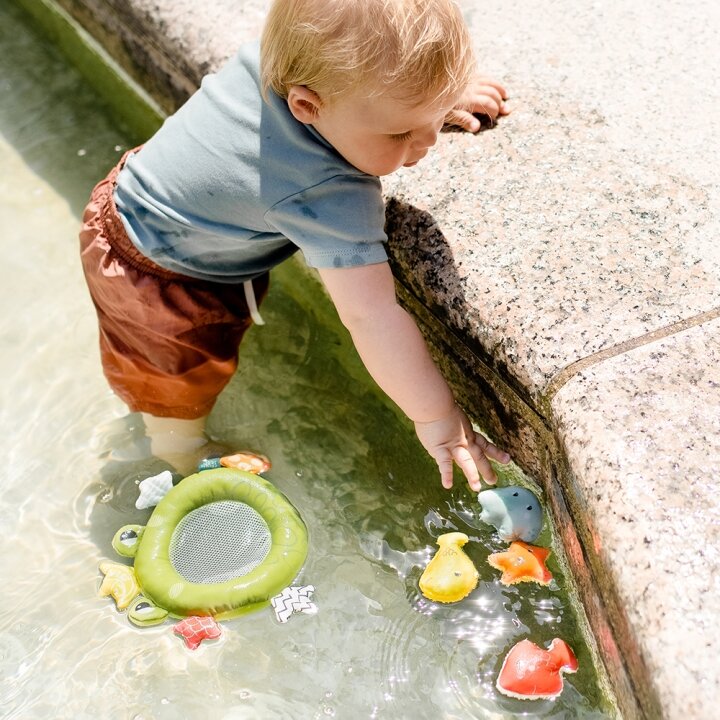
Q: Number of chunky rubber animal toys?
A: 4